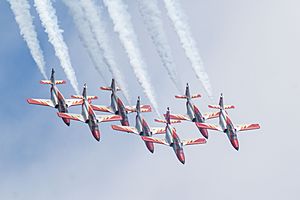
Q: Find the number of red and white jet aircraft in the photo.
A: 7